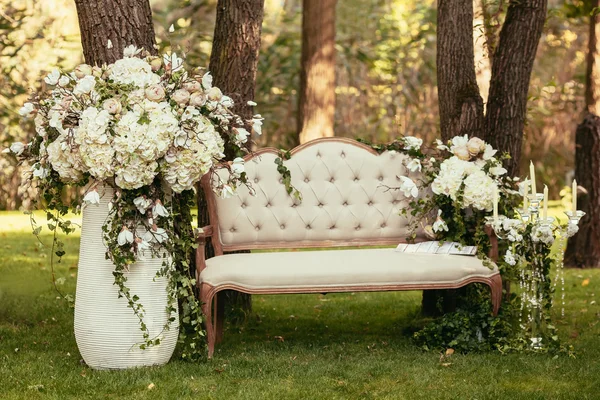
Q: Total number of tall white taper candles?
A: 5